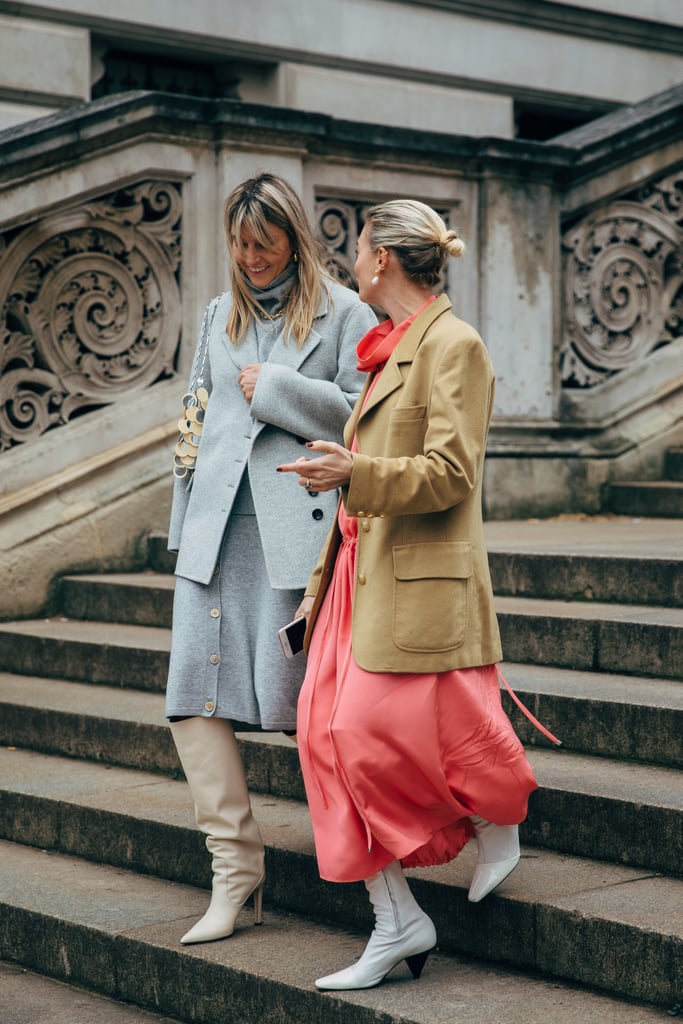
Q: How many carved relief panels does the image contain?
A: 3